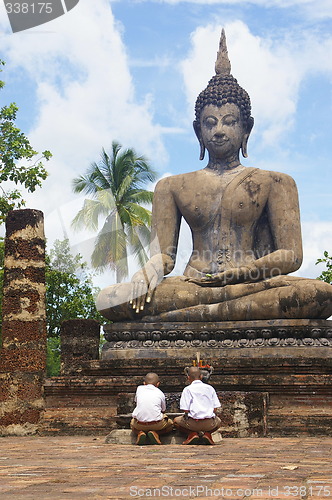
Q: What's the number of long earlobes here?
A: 2